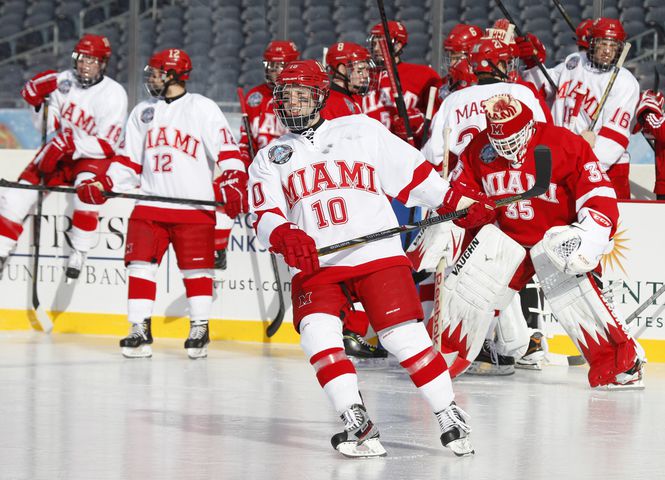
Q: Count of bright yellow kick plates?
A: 1